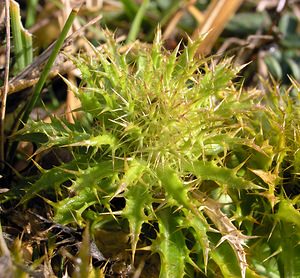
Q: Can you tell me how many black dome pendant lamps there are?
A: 0